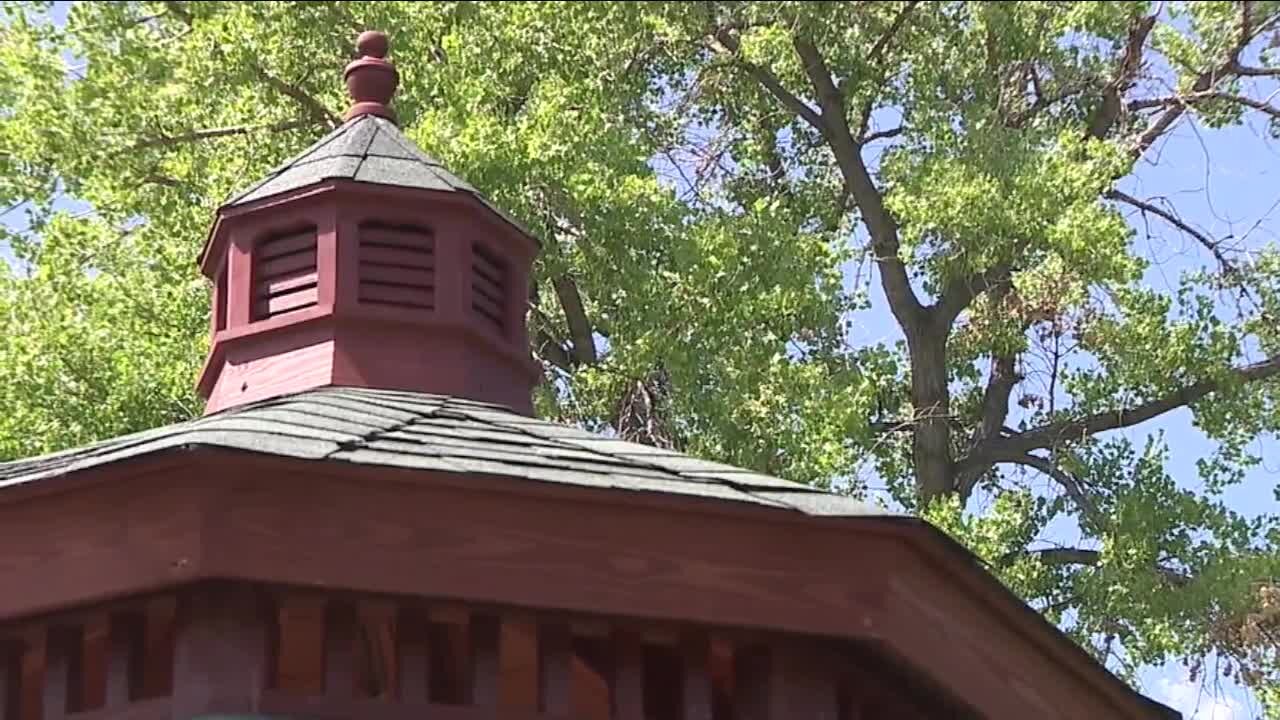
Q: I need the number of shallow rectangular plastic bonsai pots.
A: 0